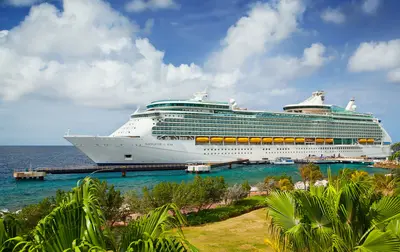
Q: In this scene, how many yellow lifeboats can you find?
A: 13